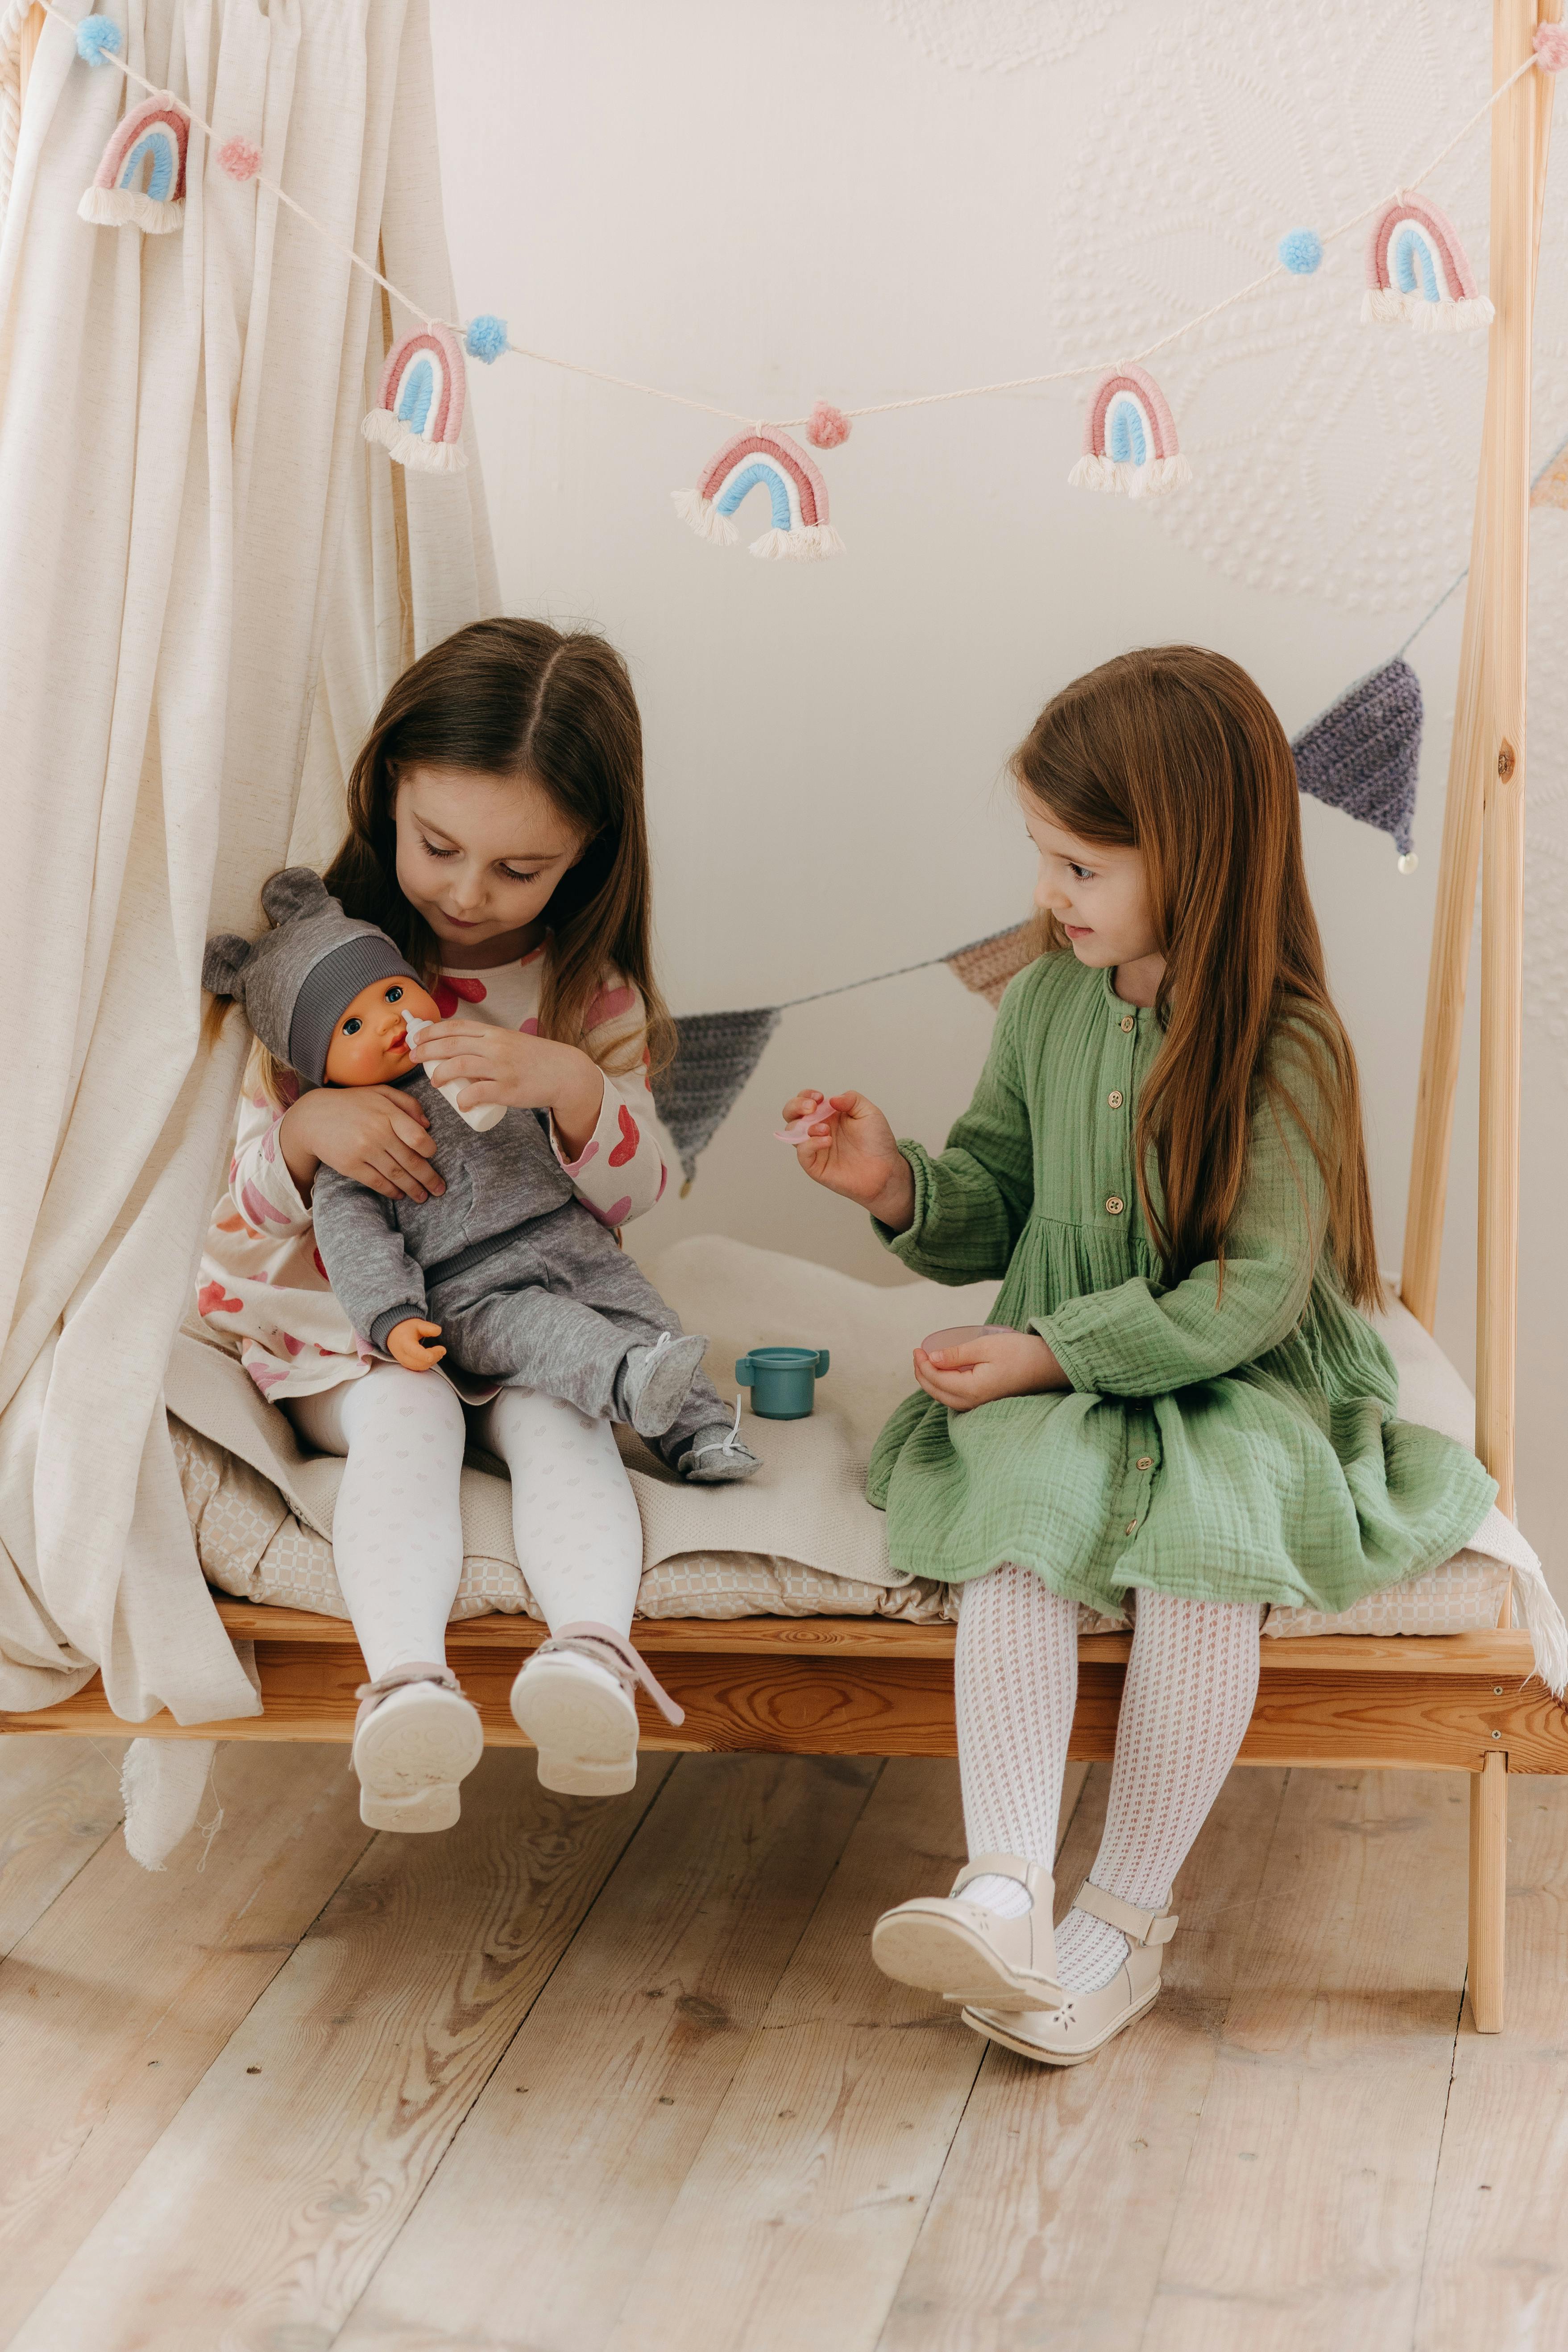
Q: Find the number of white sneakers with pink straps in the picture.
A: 2